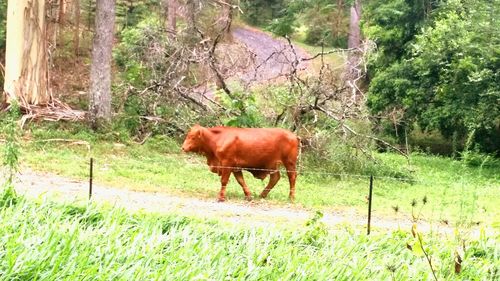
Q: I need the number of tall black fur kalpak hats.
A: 0